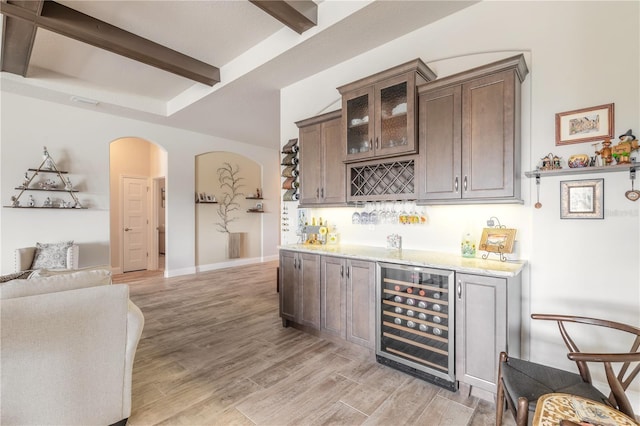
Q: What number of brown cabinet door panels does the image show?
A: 11